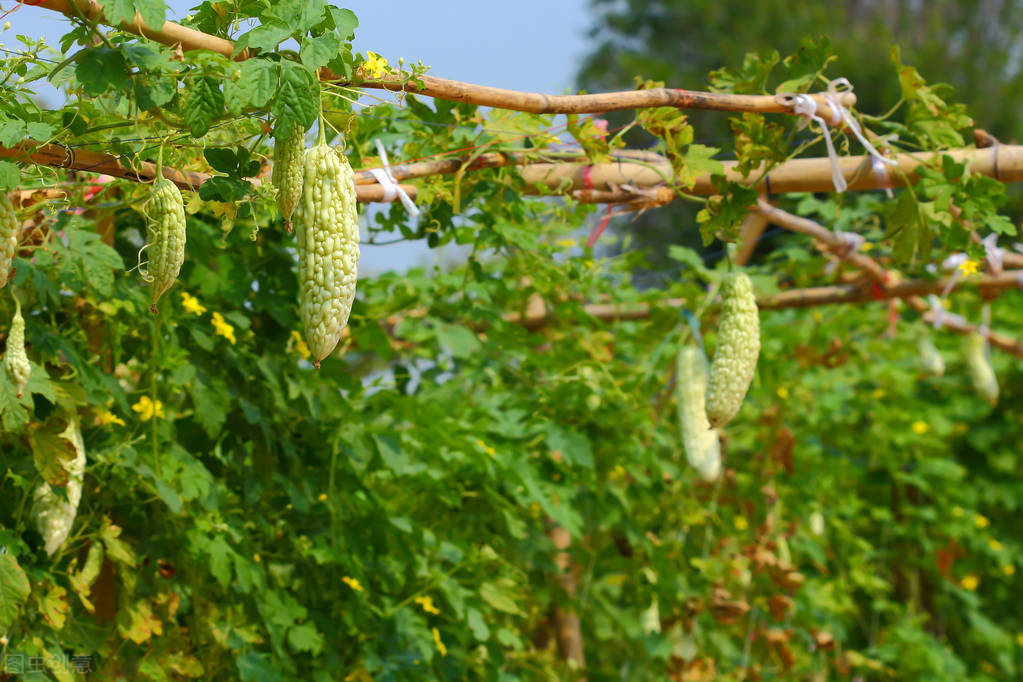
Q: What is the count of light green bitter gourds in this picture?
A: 10